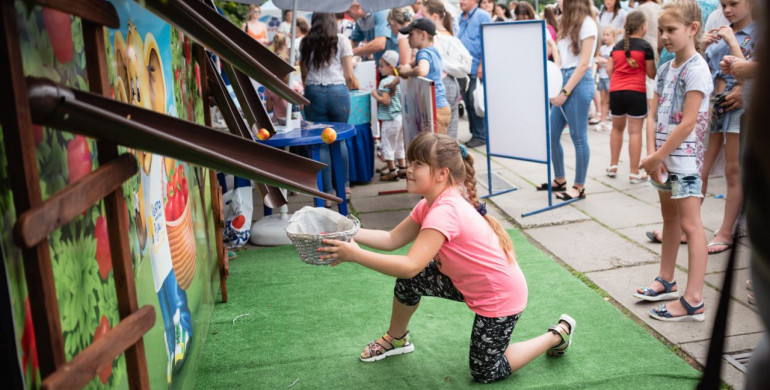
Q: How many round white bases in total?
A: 1